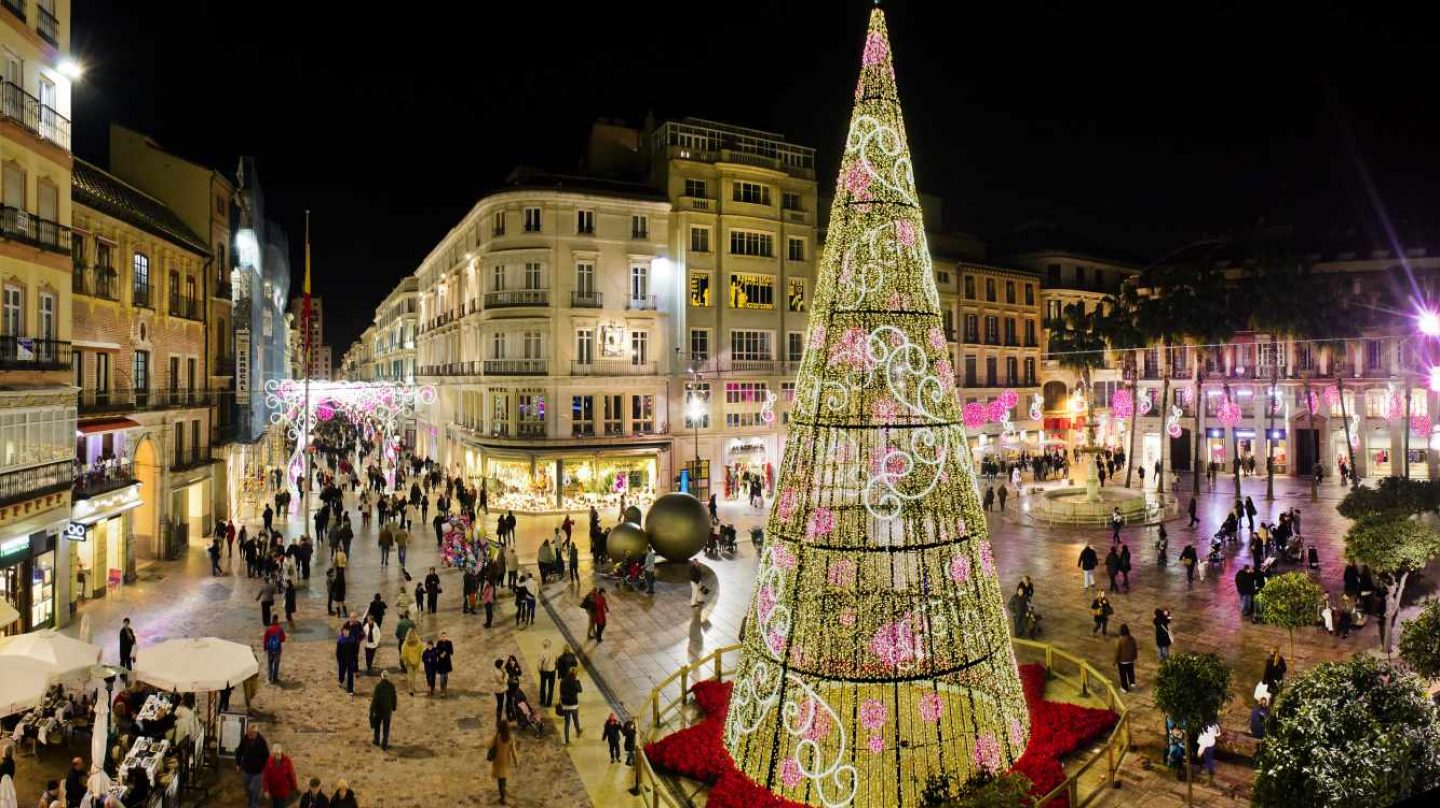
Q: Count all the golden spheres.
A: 3